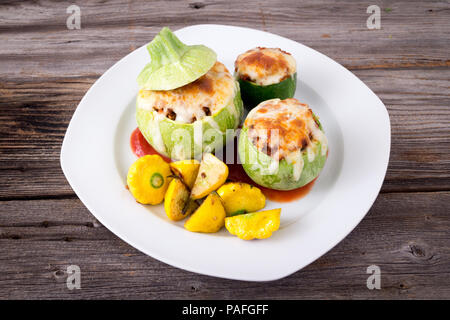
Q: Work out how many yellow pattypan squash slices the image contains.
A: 7